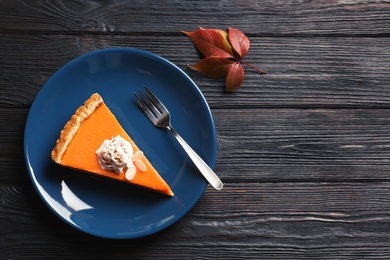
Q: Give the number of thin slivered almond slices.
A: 3